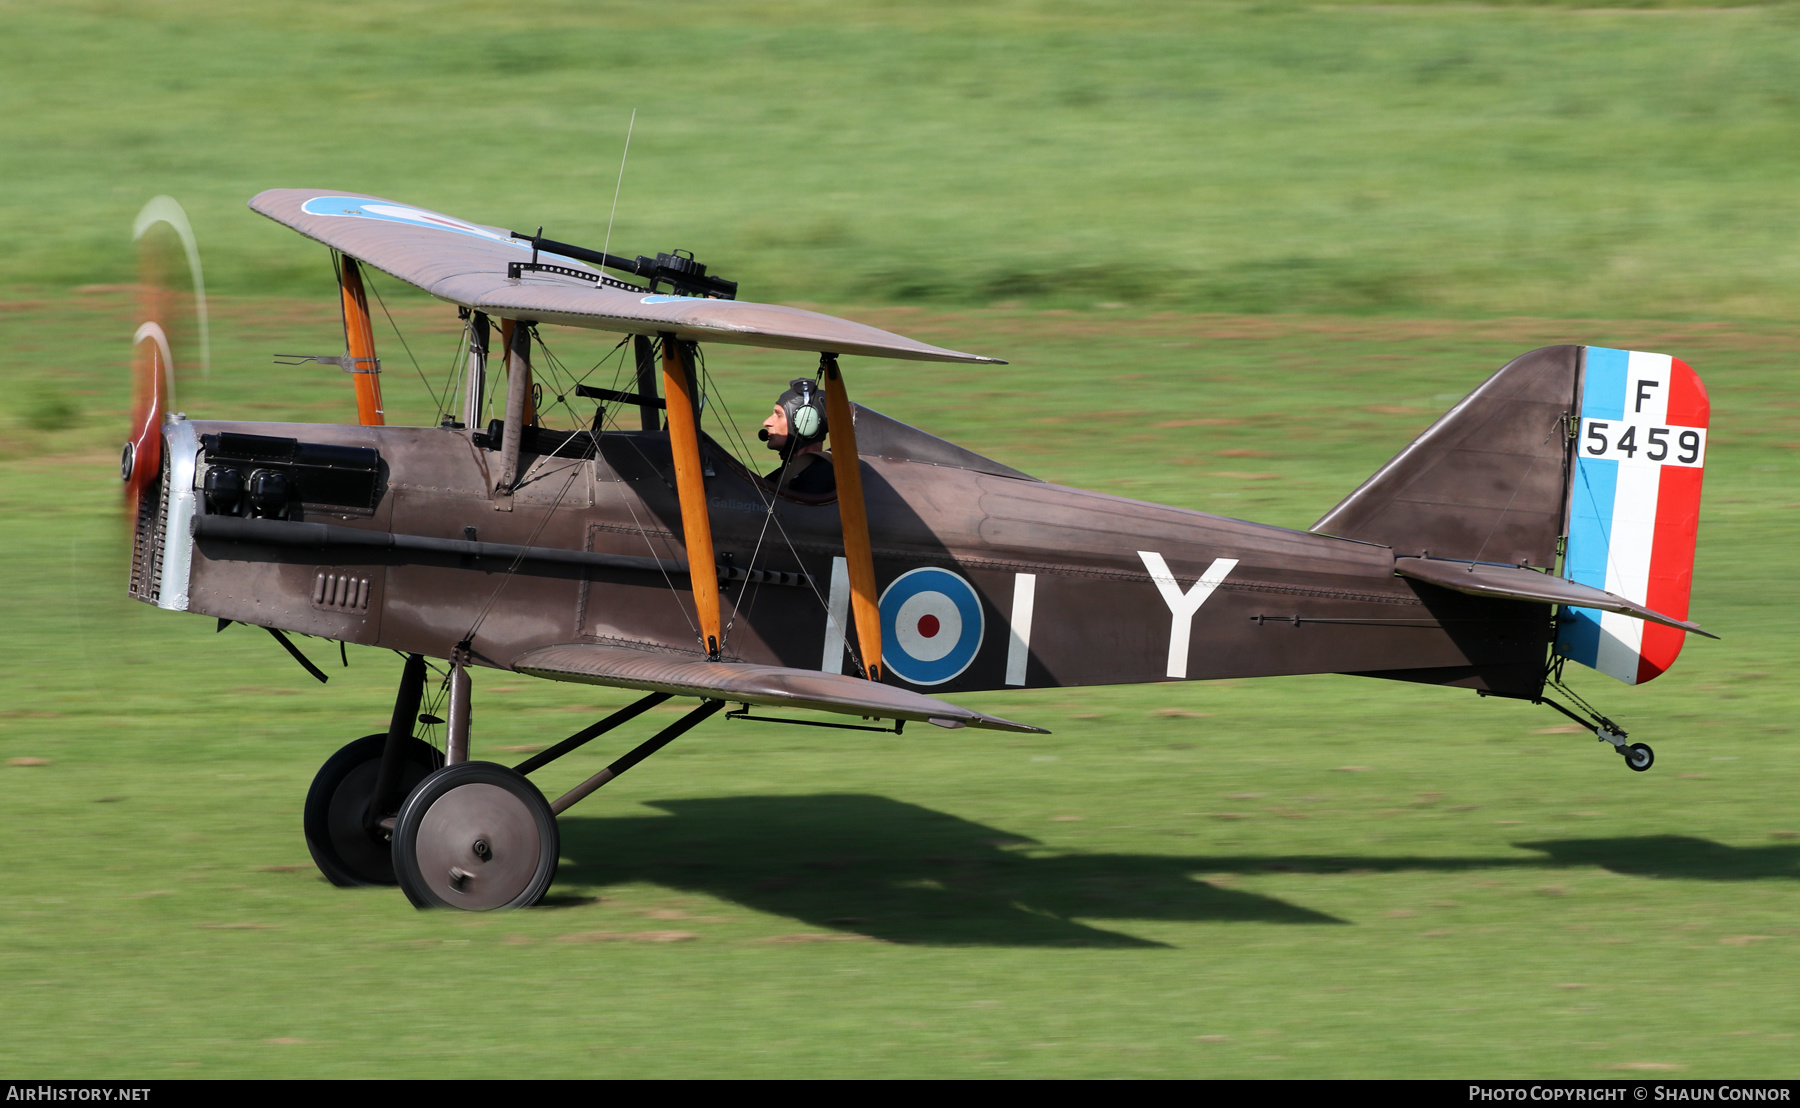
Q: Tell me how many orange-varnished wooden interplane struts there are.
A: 4